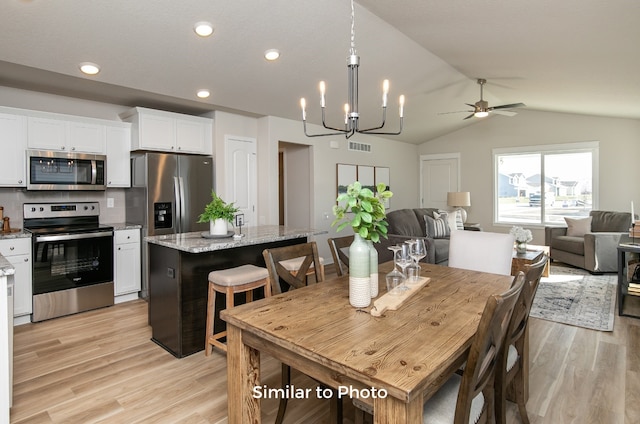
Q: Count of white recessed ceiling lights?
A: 4